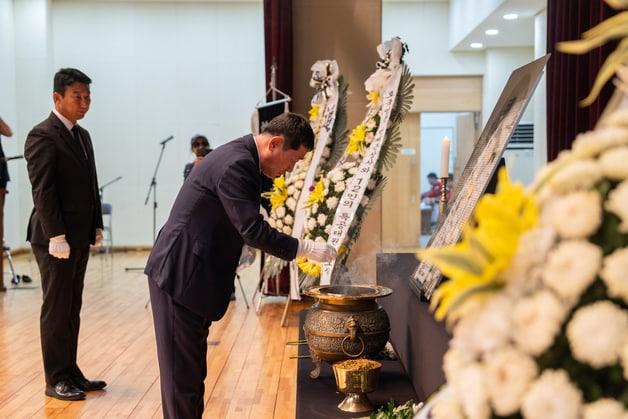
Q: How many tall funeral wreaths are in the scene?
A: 2